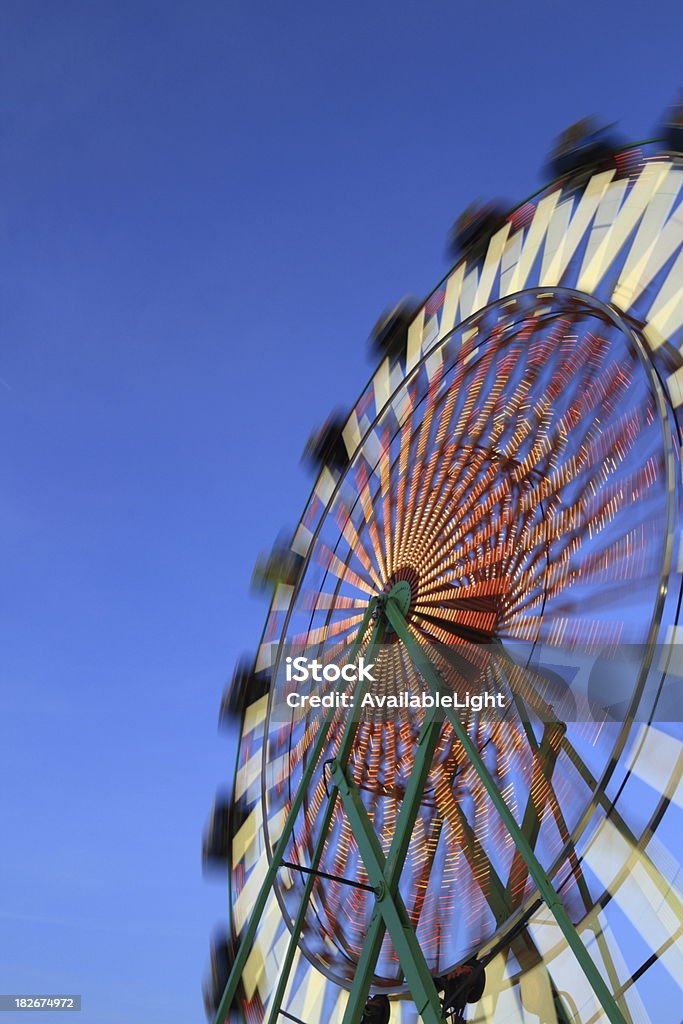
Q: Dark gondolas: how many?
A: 9